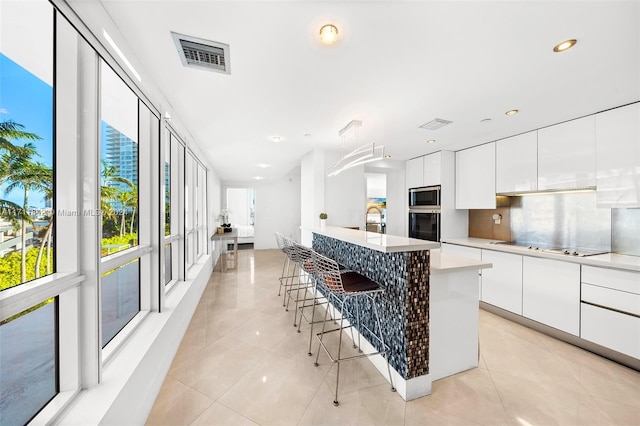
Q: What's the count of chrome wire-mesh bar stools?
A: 4